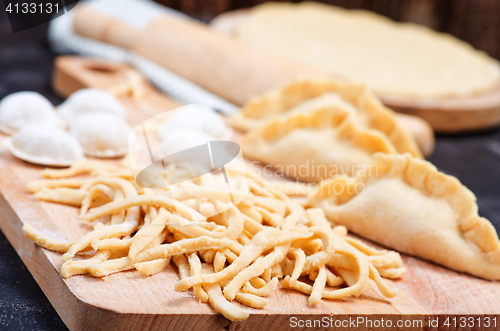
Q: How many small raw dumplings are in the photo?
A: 6